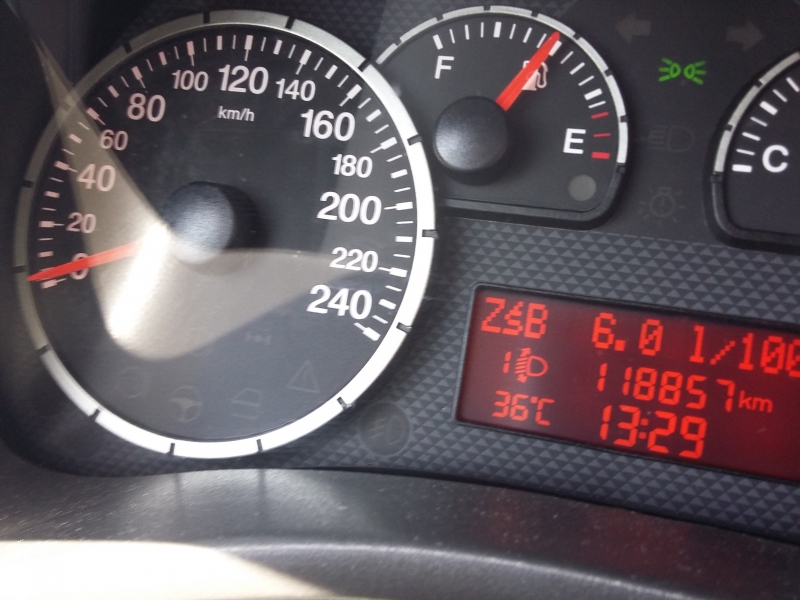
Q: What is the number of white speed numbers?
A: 13